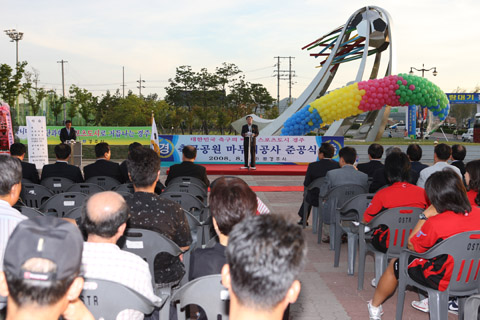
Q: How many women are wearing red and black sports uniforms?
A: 3